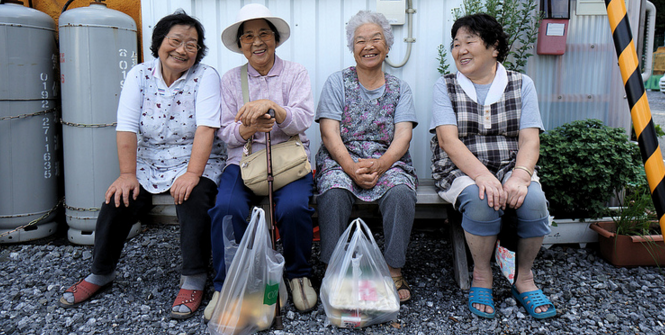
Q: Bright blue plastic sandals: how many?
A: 2